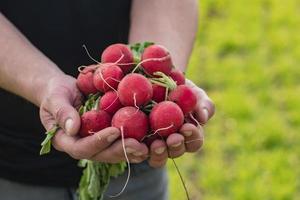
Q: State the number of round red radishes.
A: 12